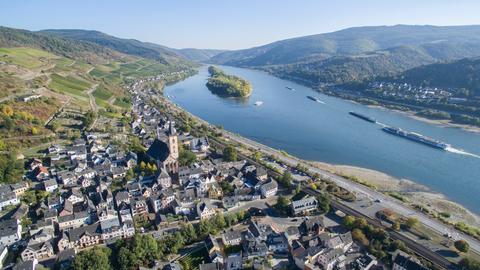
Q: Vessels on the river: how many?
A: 5